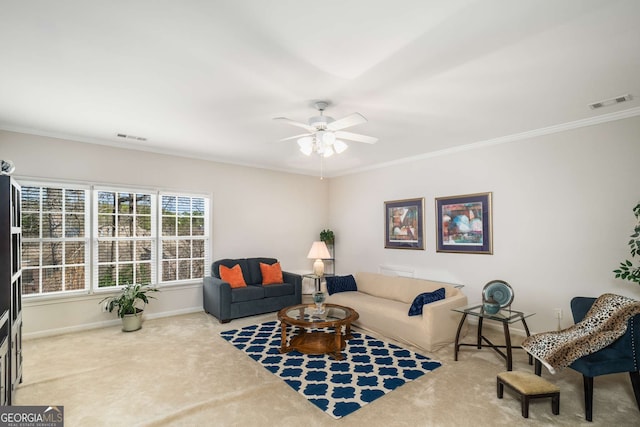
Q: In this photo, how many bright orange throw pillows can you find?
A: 2